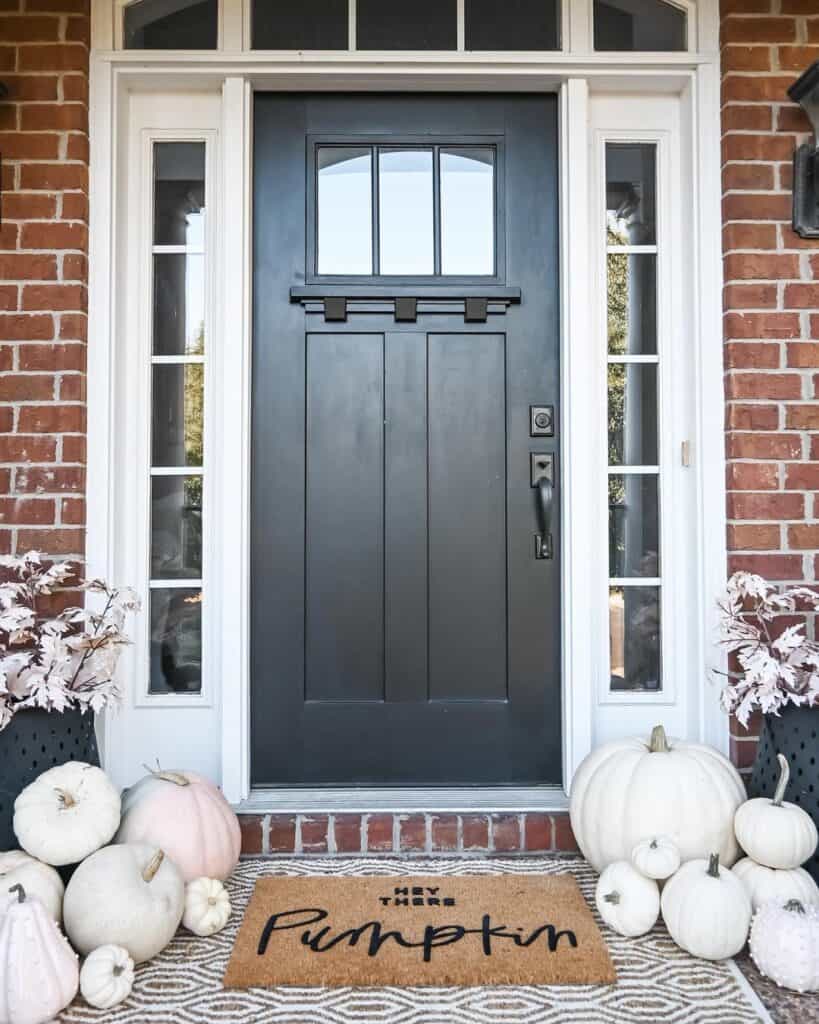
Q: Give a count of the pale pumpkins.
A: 14